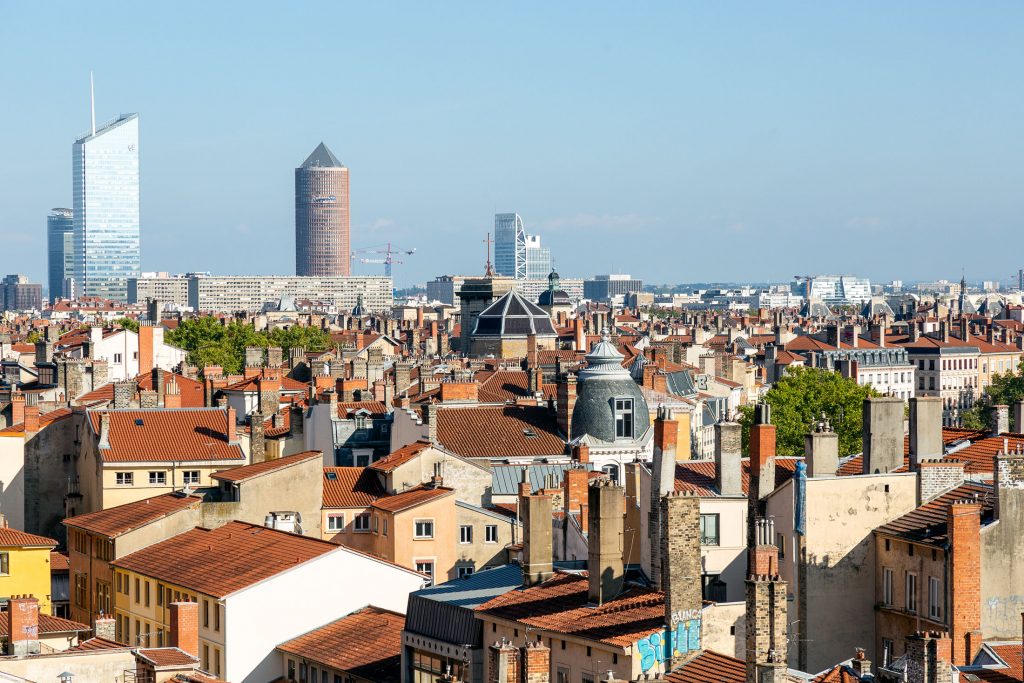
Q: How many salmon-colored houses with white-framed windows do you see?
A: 1